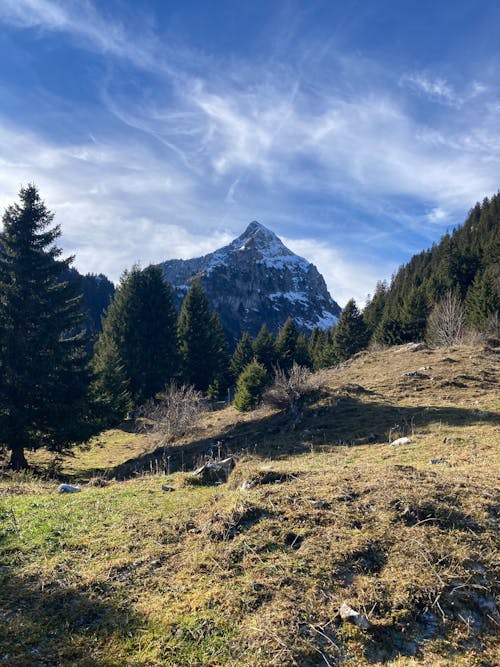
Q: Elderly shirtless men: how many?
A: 0